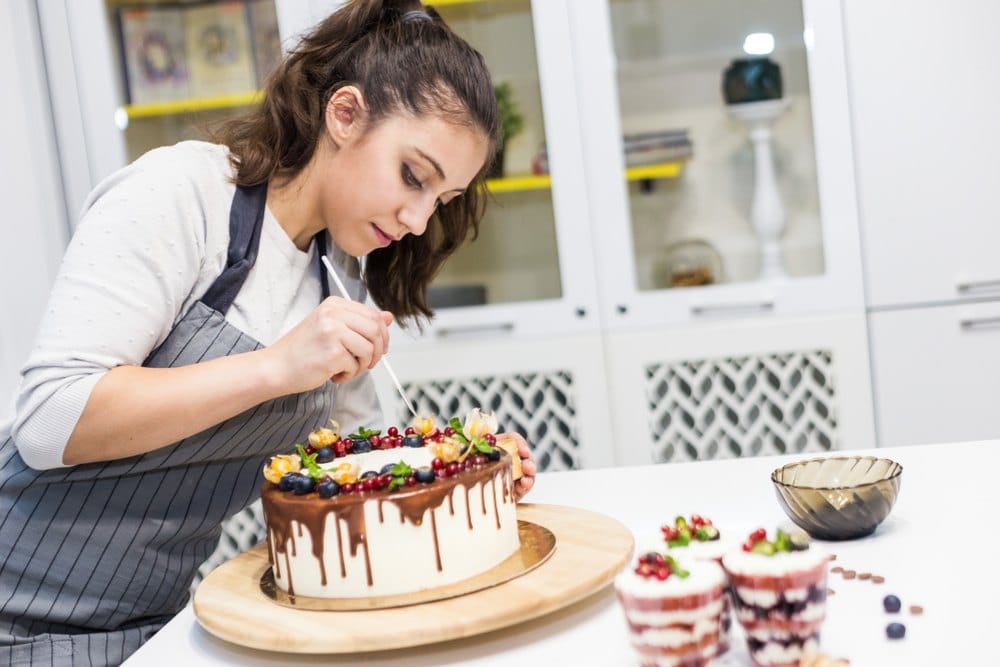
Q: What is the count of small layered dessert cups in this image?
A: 3